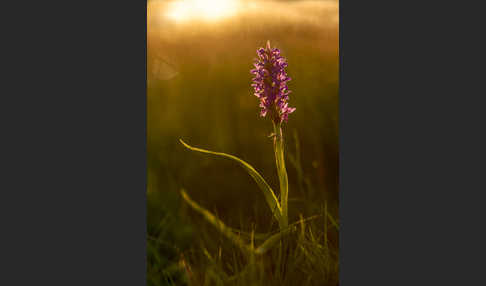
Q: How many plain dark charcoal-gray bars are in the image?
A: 2